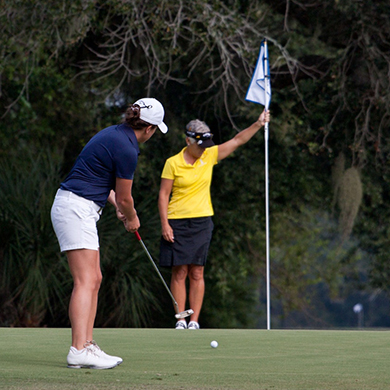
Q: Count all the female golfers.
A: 2